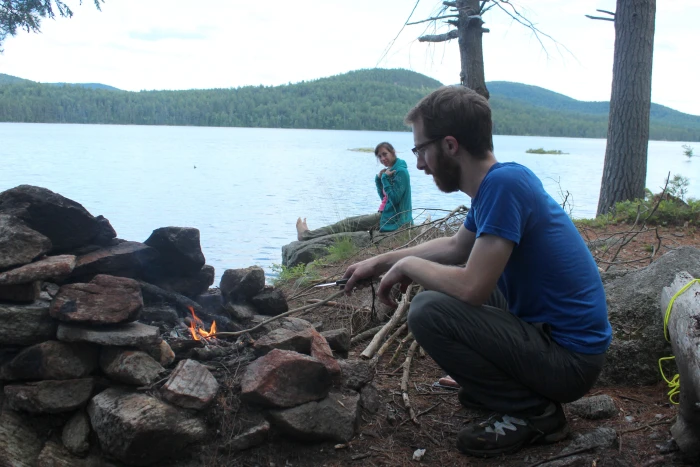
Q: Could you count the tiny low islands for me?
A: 2